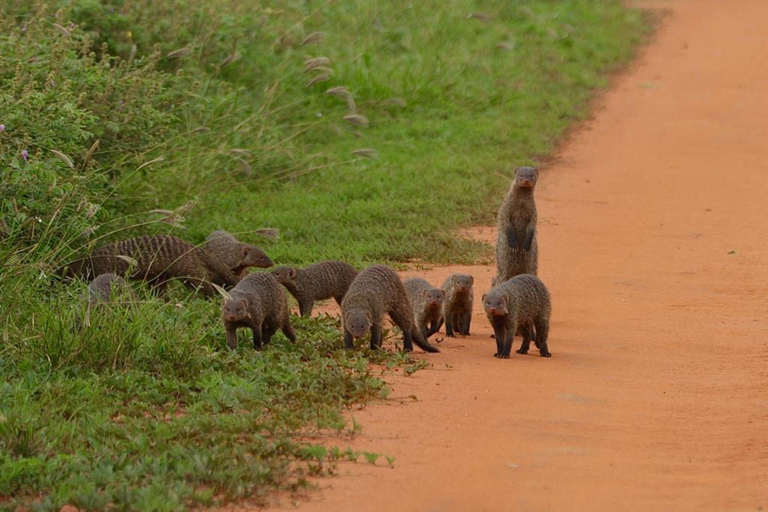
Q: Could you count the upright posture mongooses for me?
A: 1